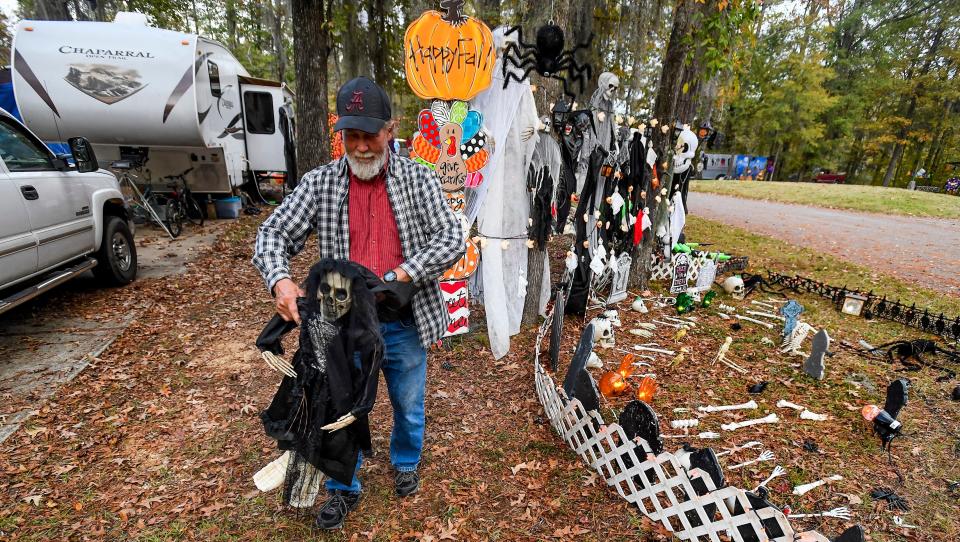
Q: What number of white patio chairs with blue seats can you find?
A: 0